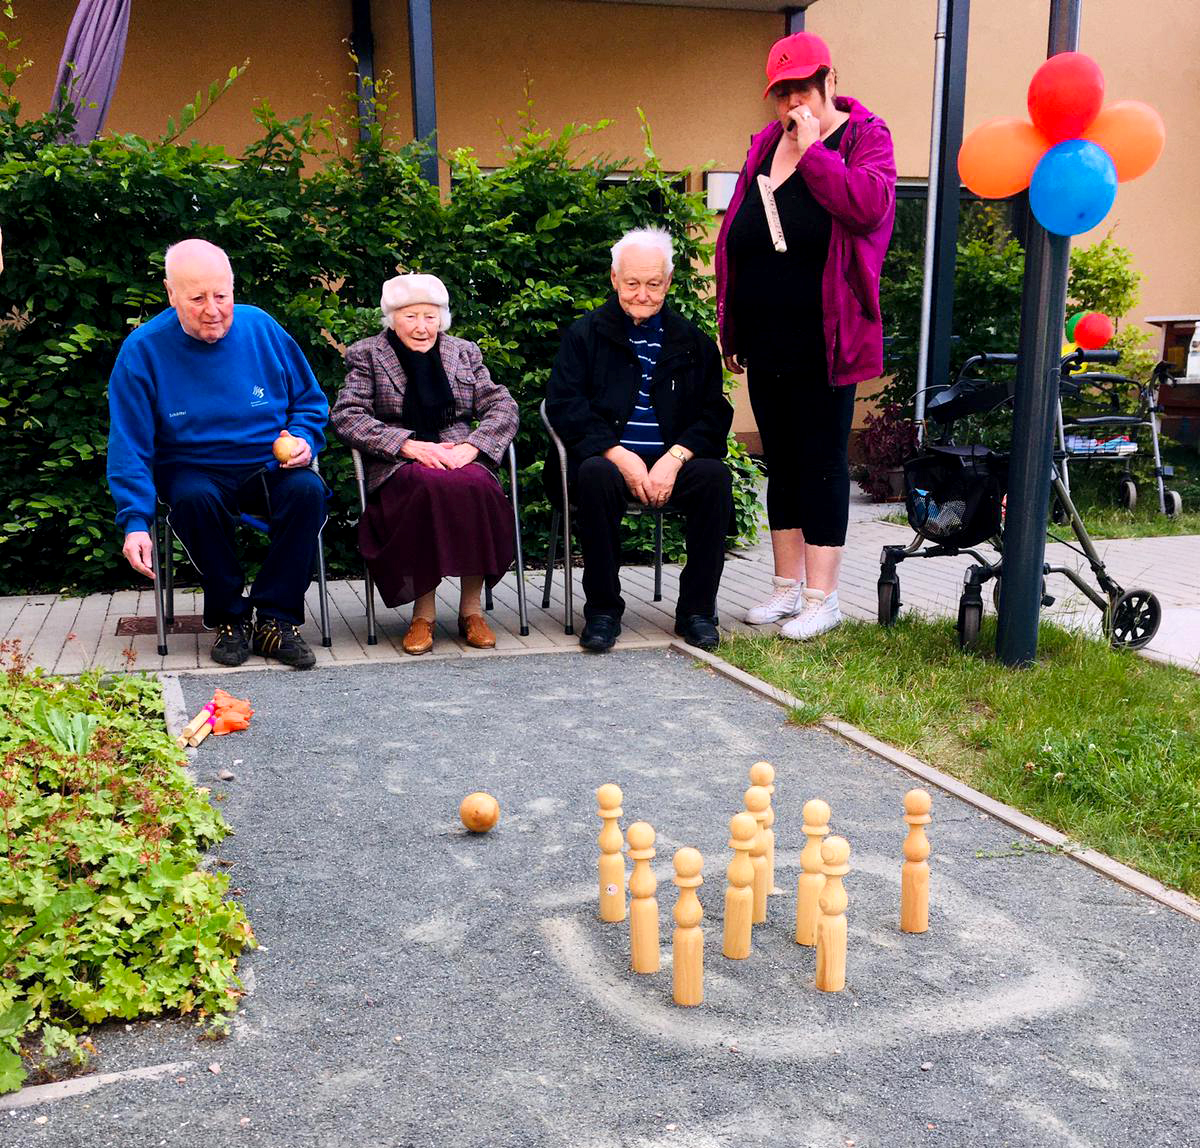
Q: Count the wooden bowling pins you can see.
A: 9